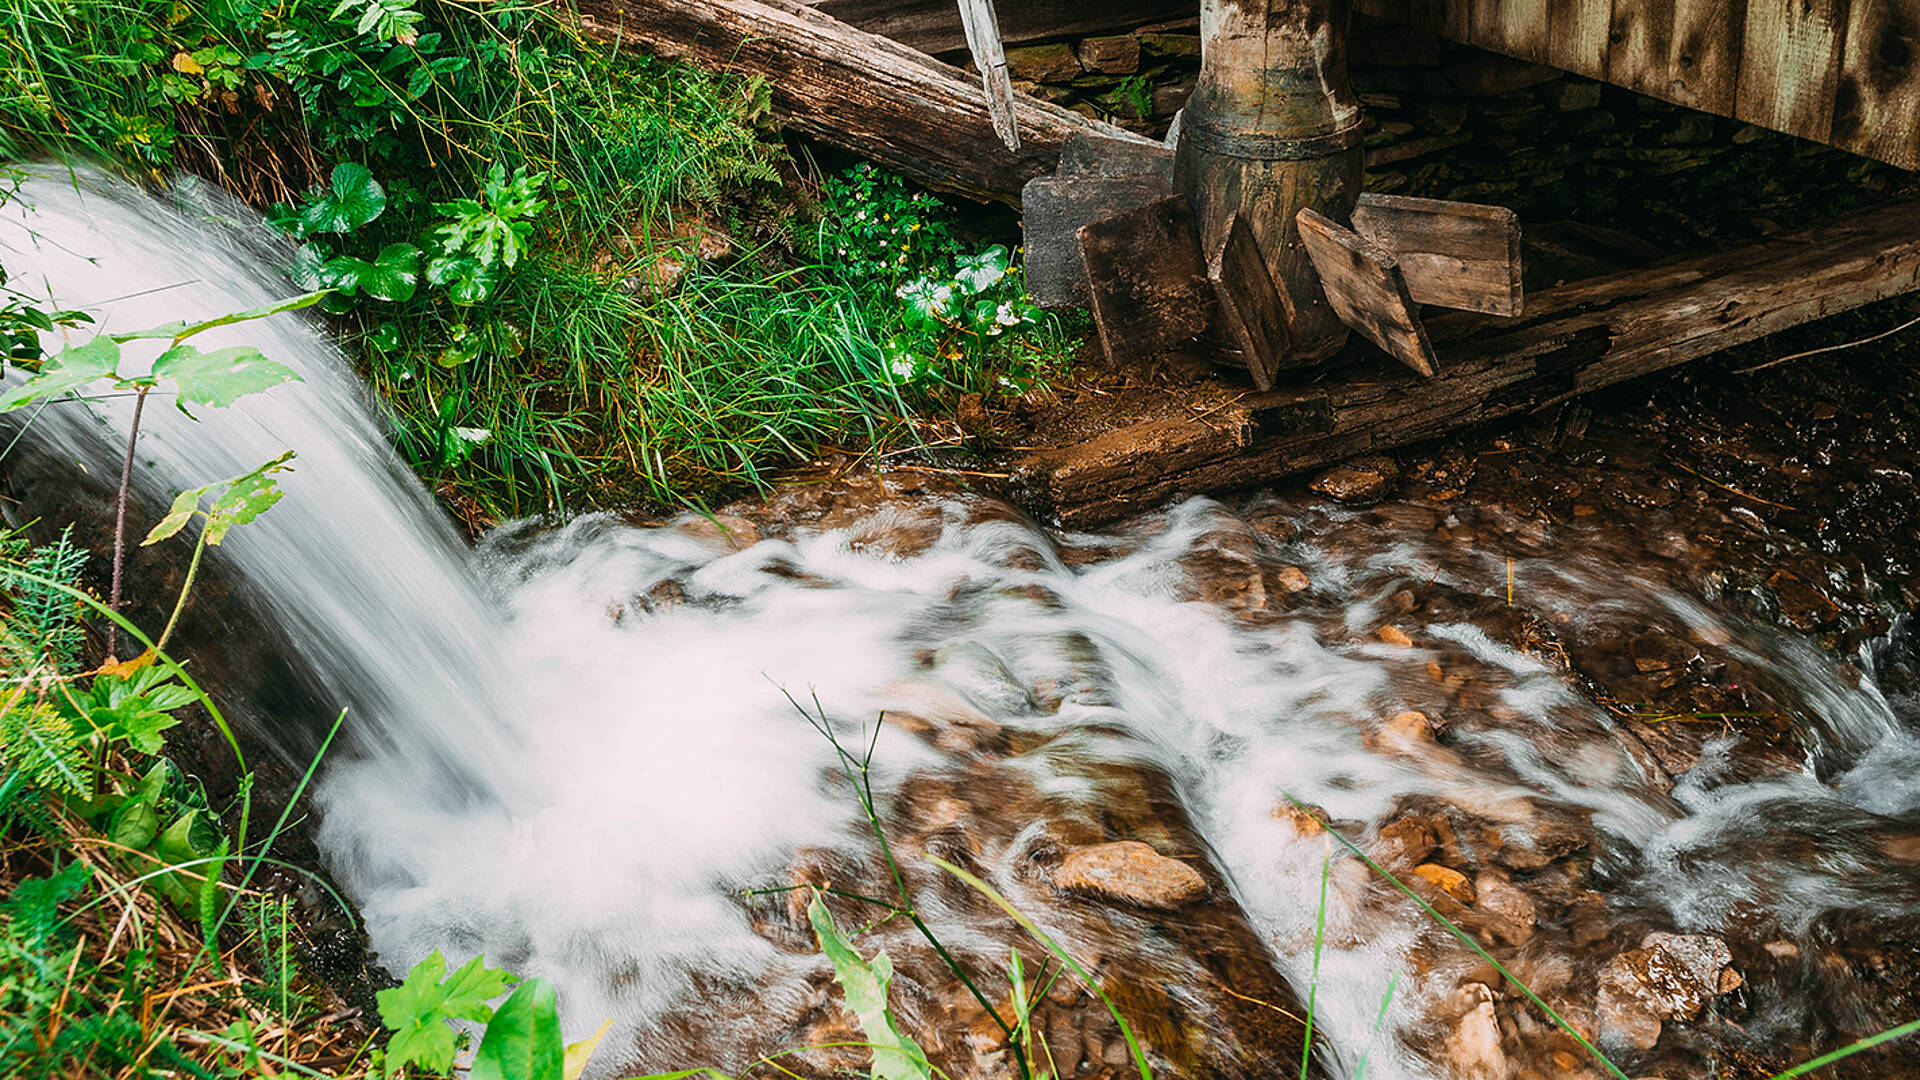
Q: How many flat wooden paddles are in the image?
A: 6